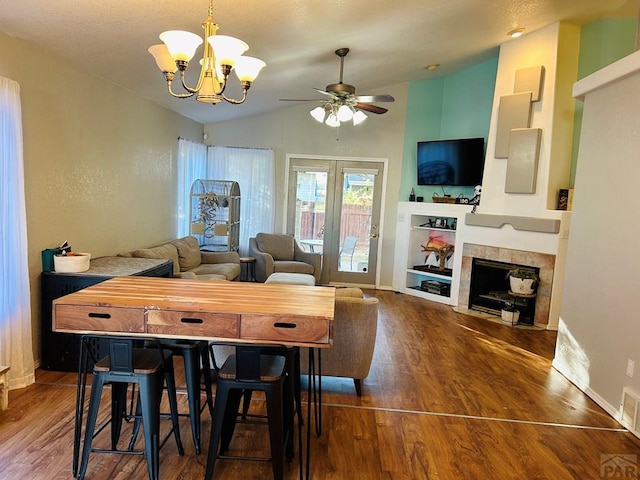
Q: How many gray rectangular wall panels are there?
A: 3